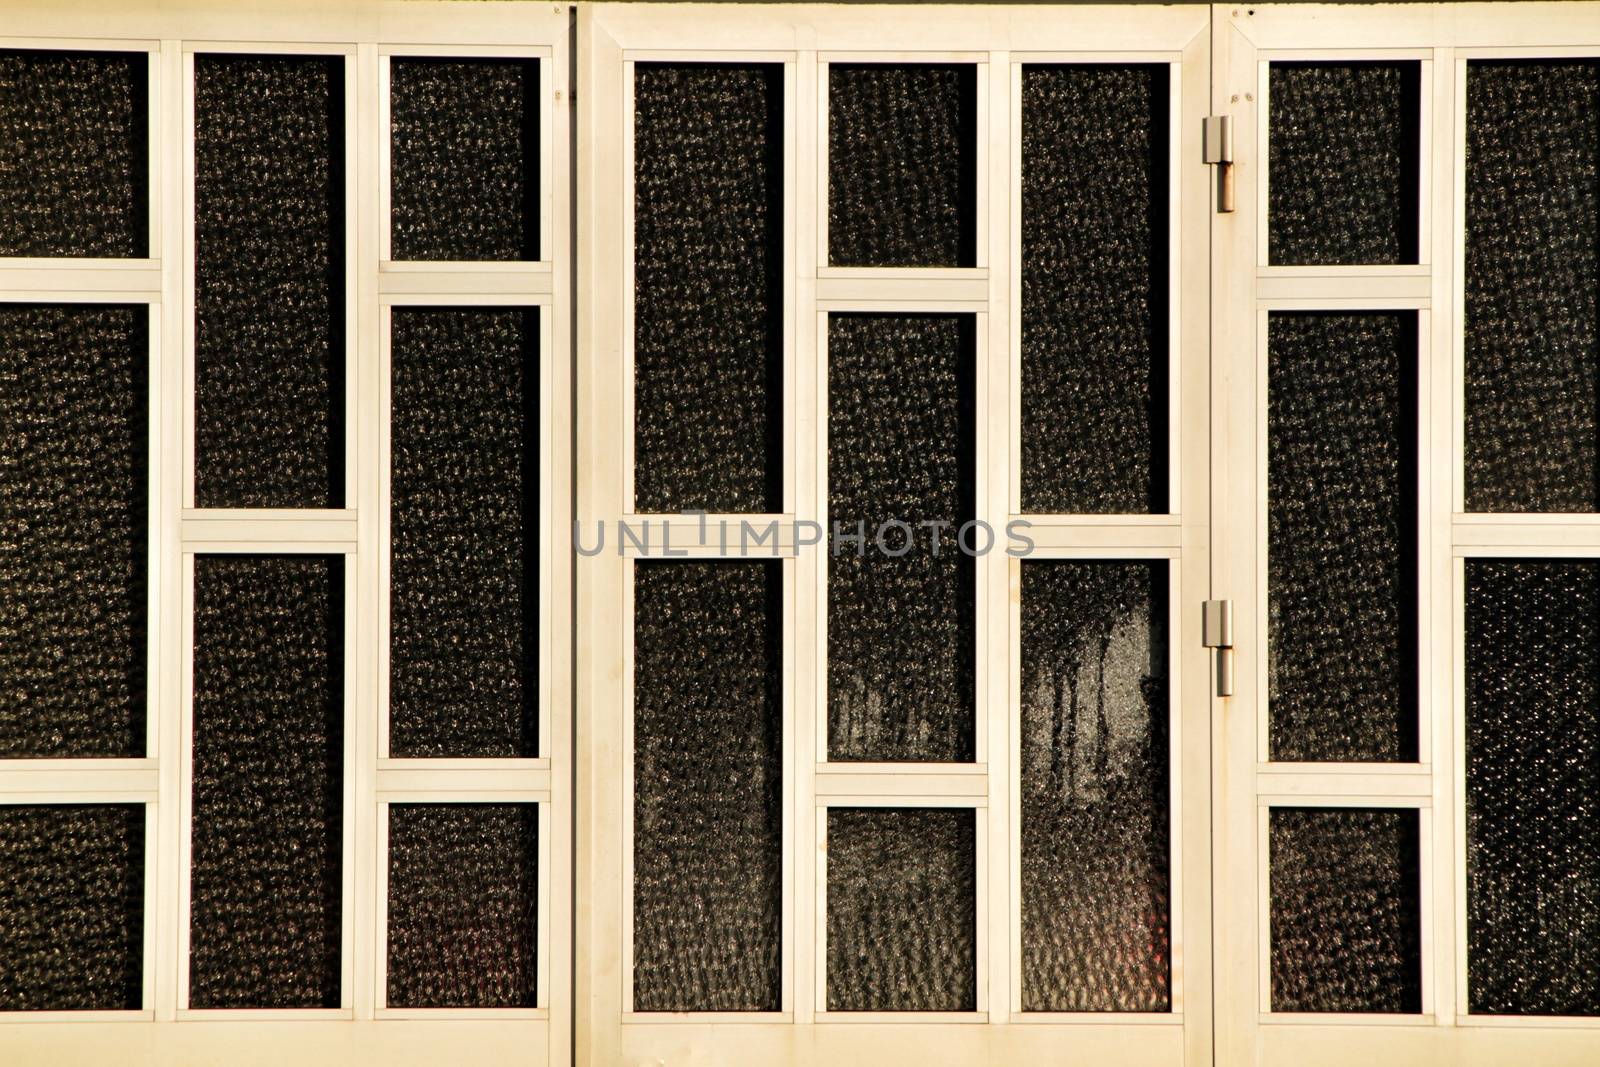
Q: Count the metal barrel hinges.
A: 2